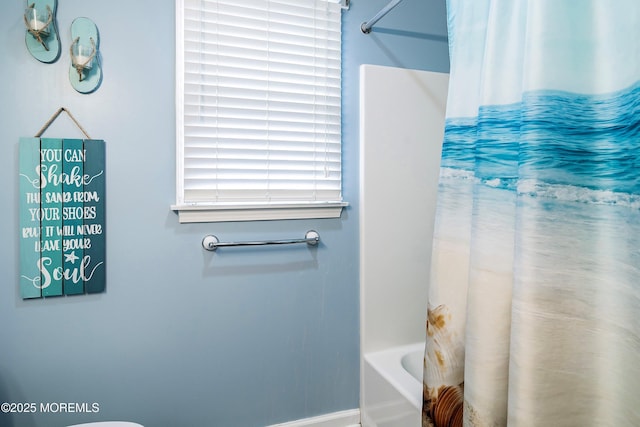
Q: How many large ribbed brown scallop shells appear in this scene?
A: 1